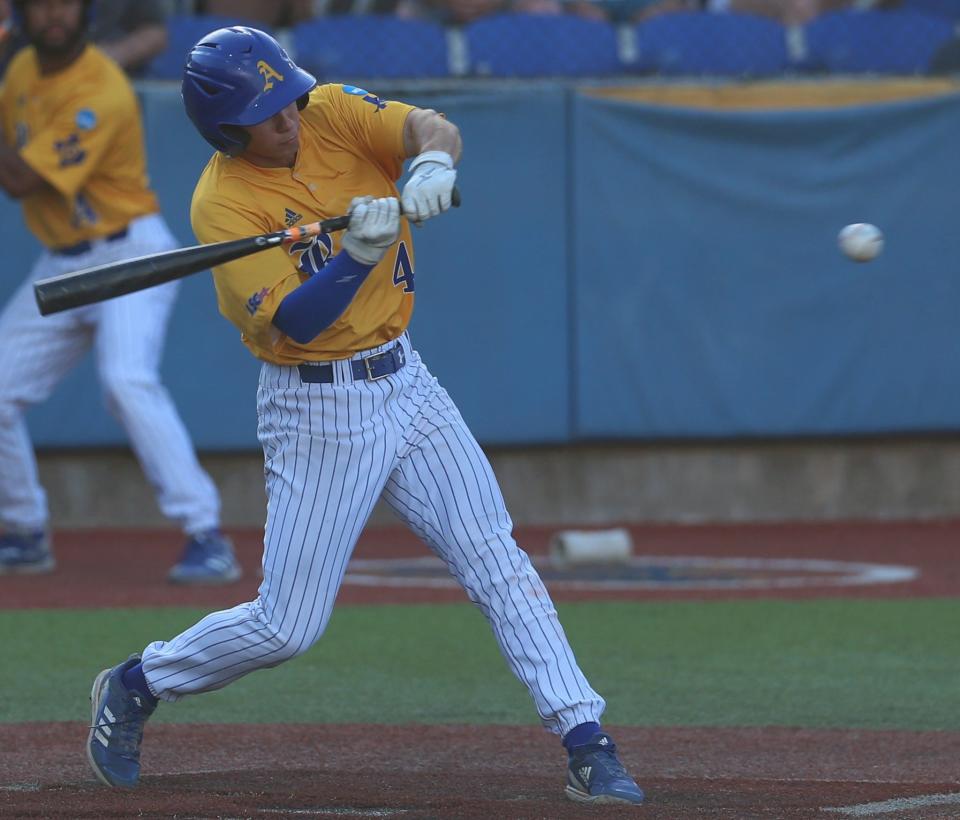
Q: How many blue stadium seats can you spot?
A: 5